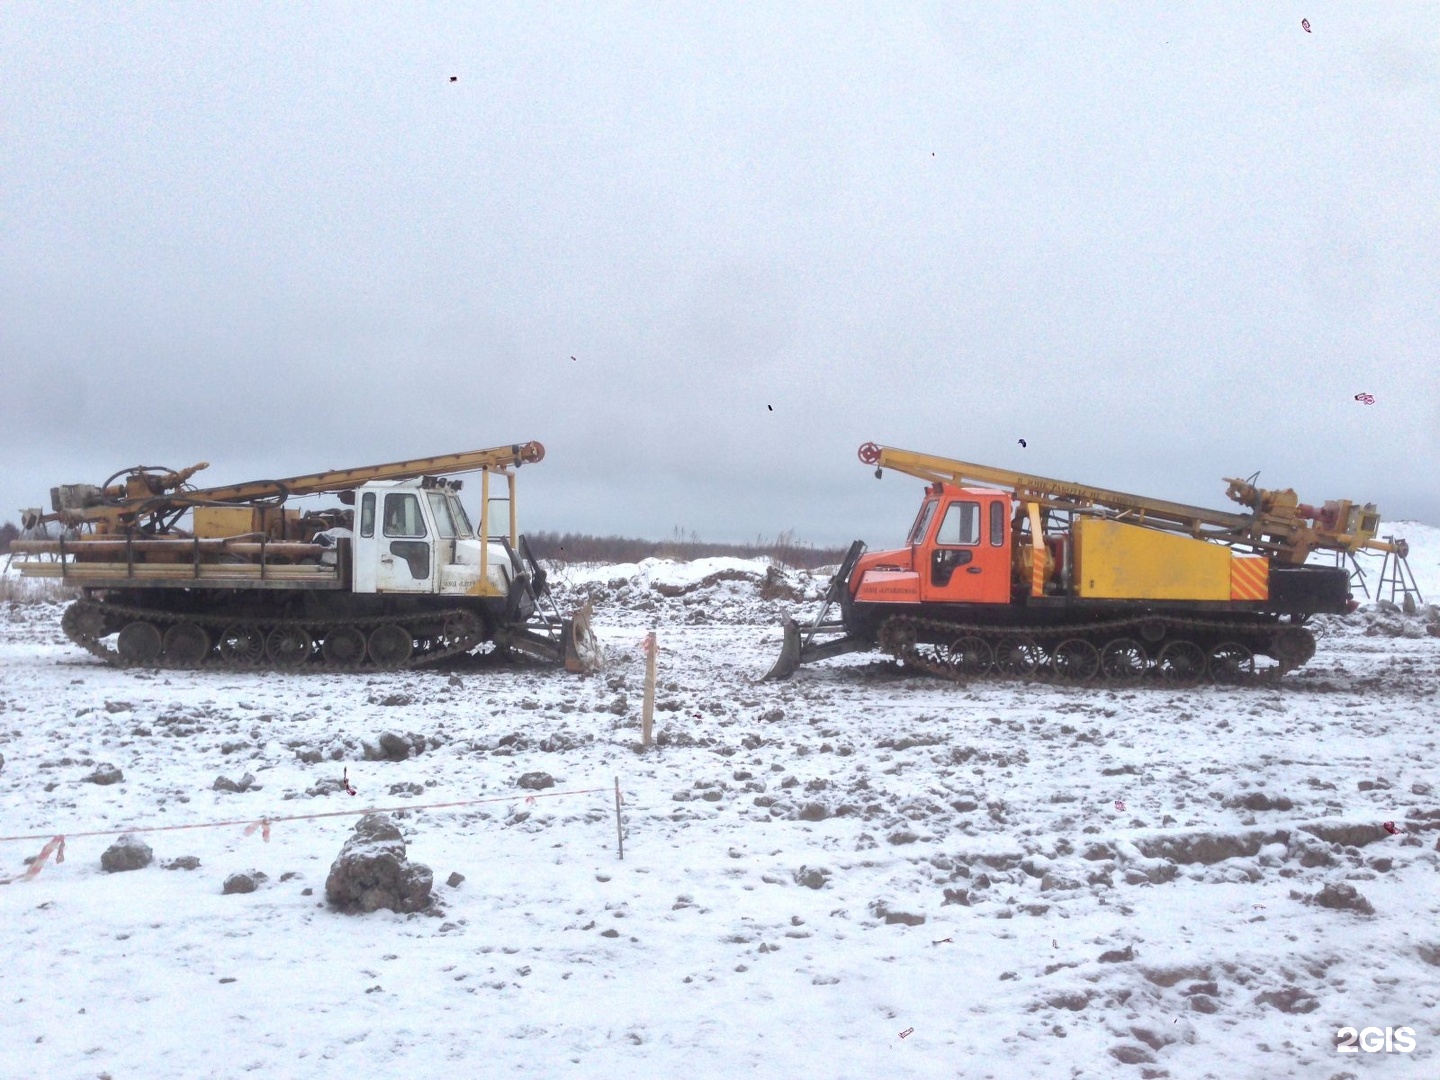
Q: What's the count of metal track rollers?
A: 12